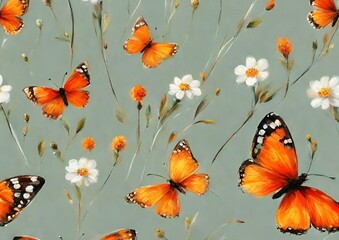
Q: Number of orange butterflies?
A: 8